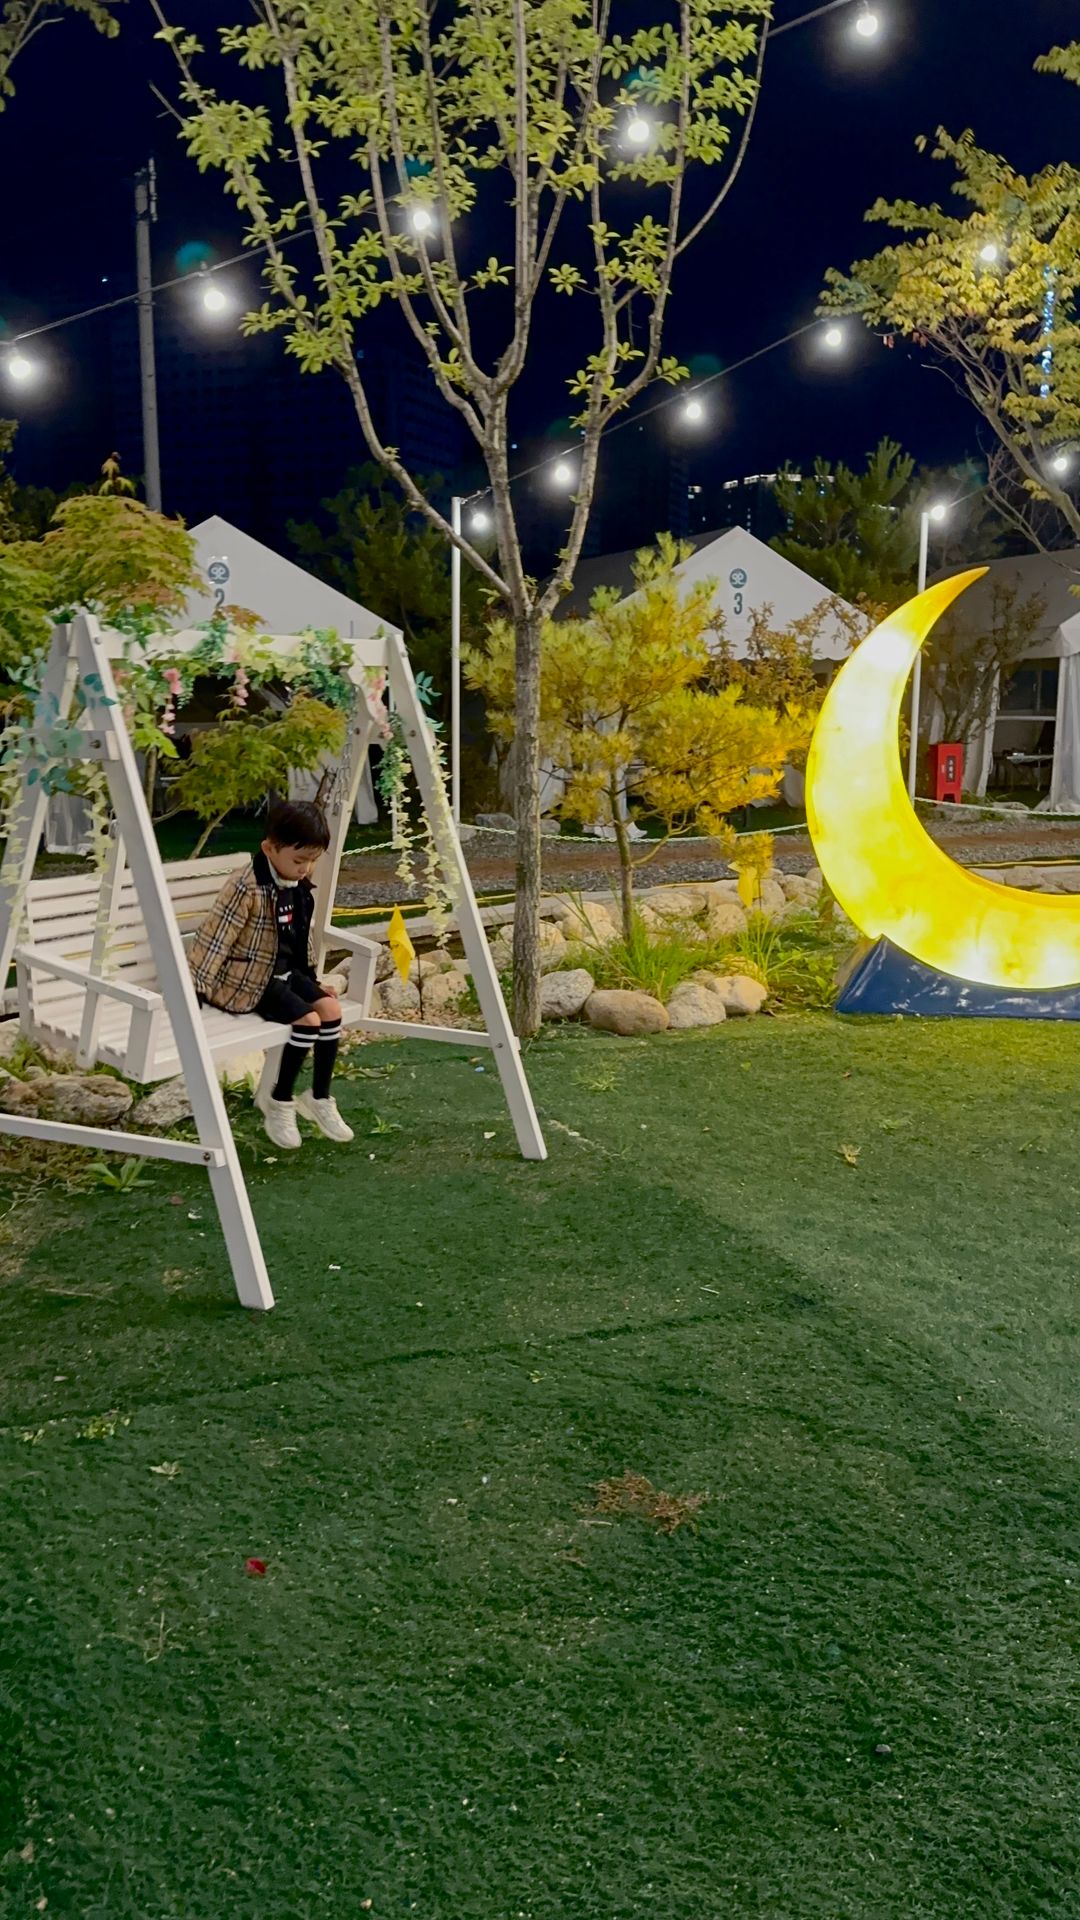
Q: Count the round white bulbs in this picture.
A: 12